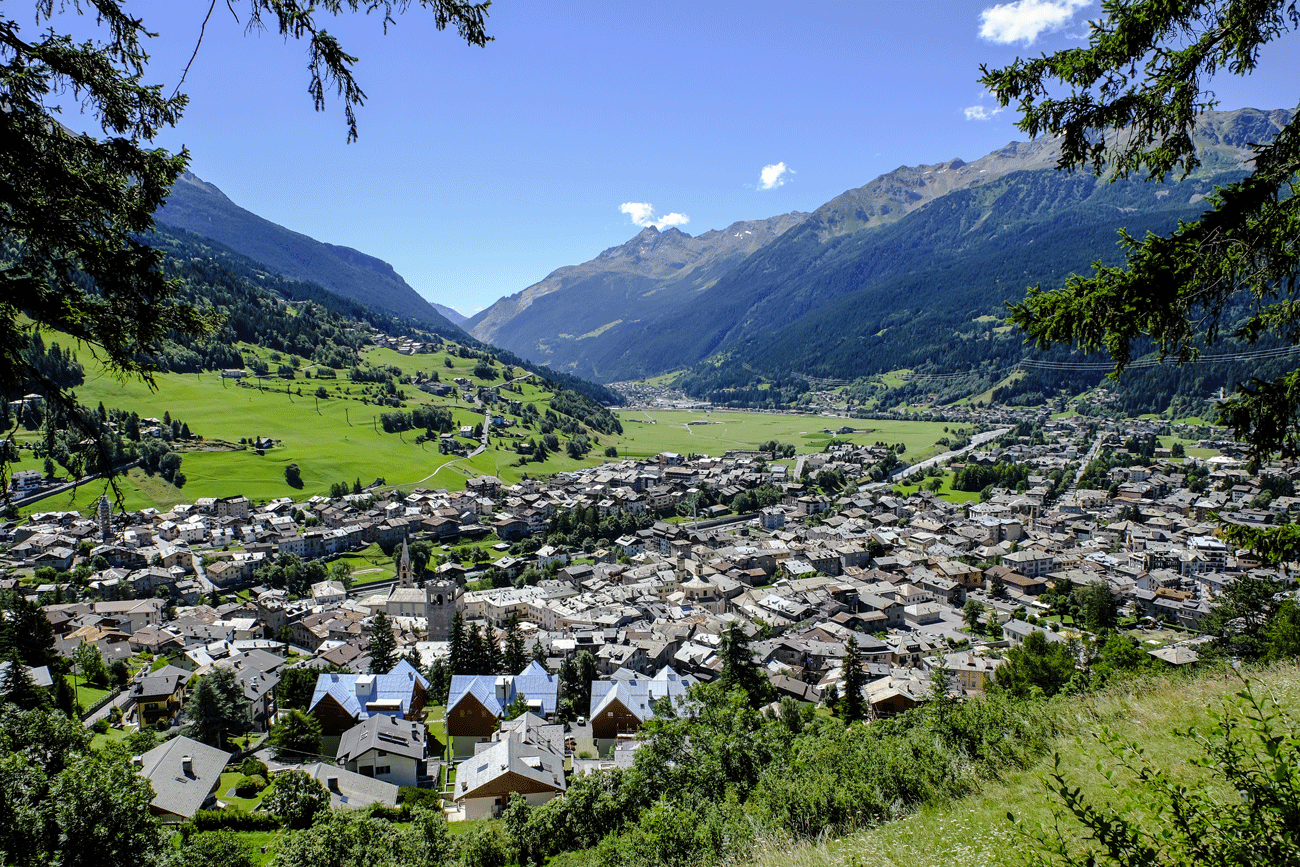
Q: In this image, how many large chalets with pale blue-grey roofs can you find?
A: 3